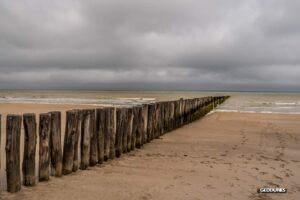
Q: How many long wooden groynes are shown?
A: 1